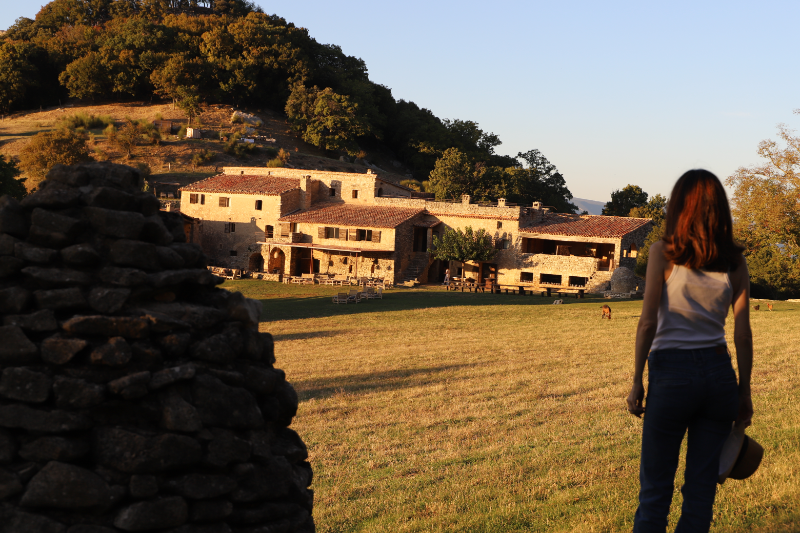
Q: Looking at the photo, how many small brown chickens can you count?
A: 2